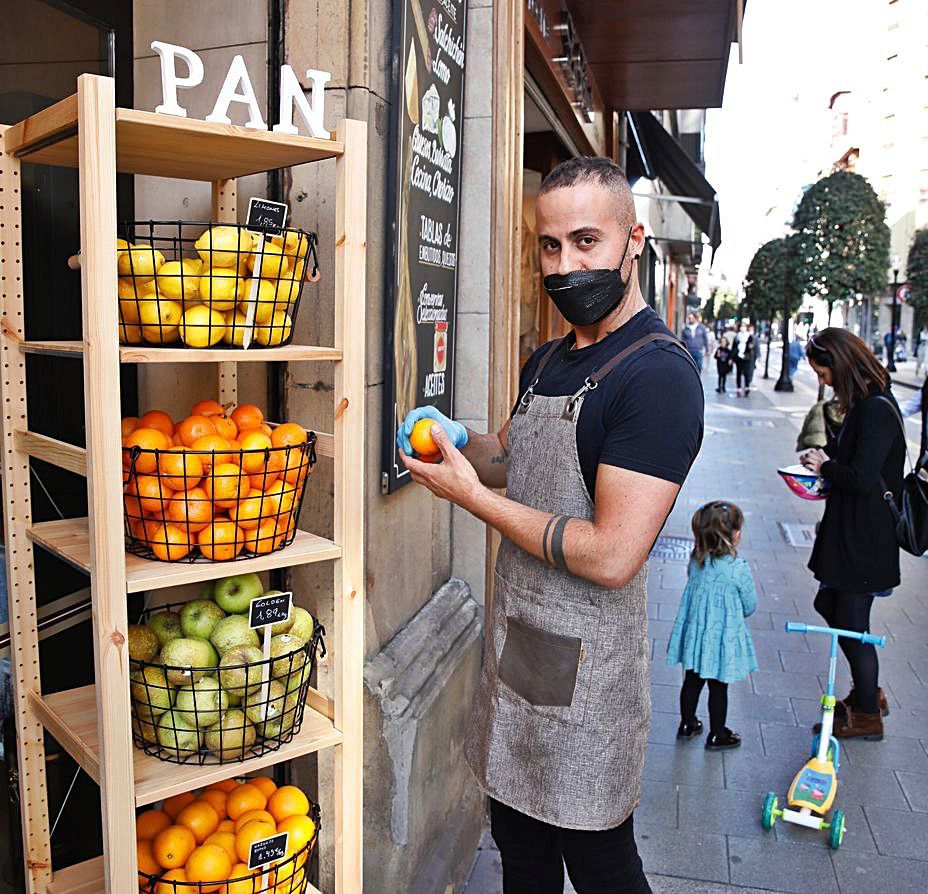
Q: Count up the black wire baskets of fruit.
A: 4